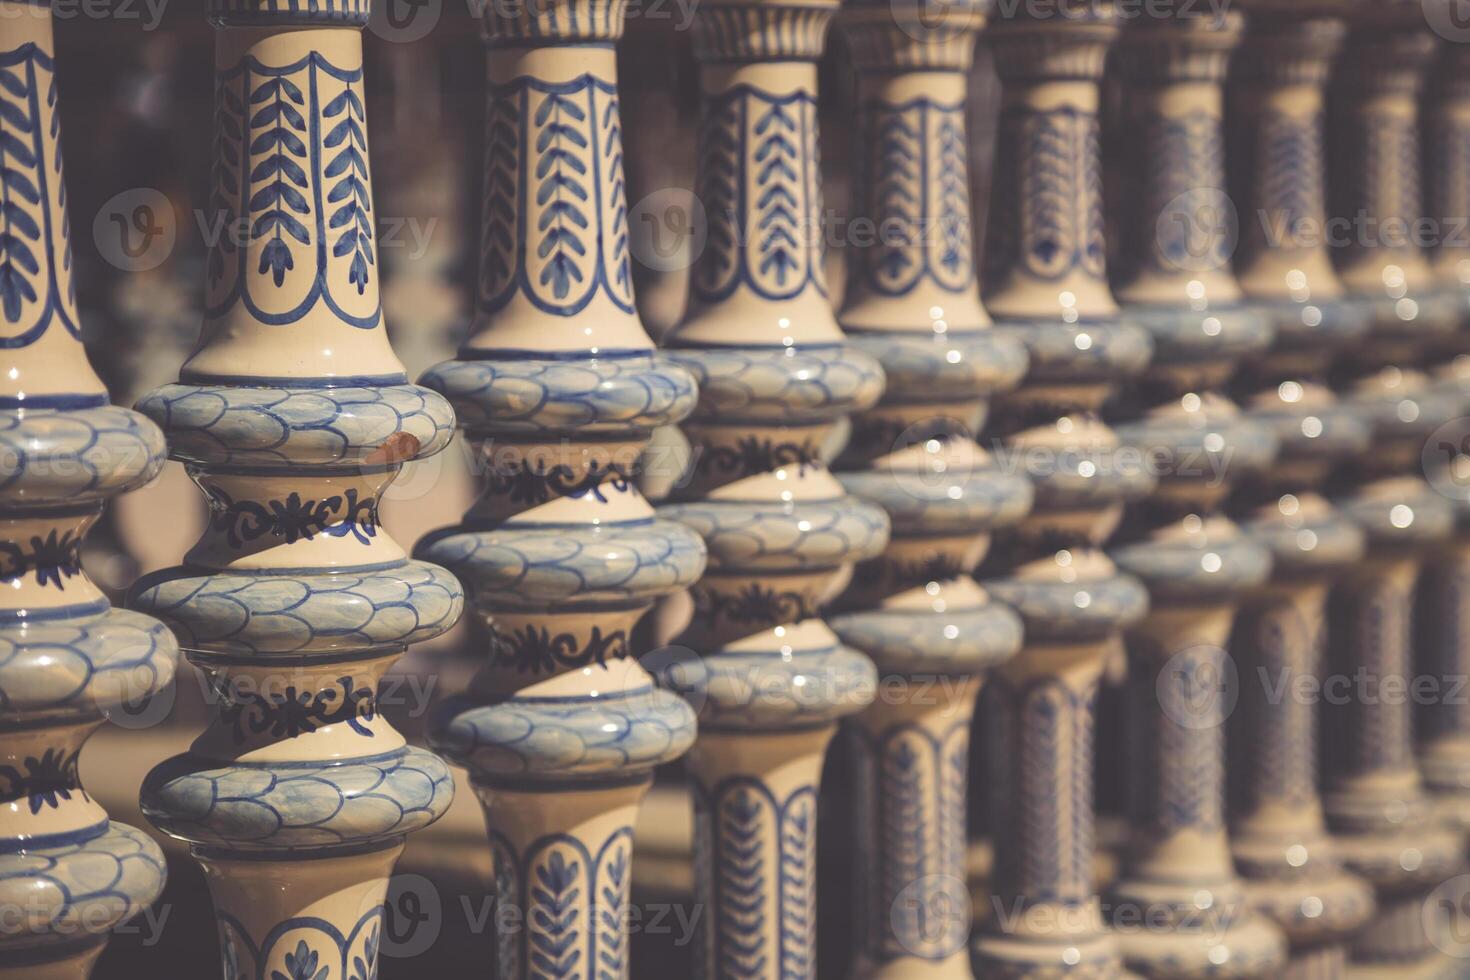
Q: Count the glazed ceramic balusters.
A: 10